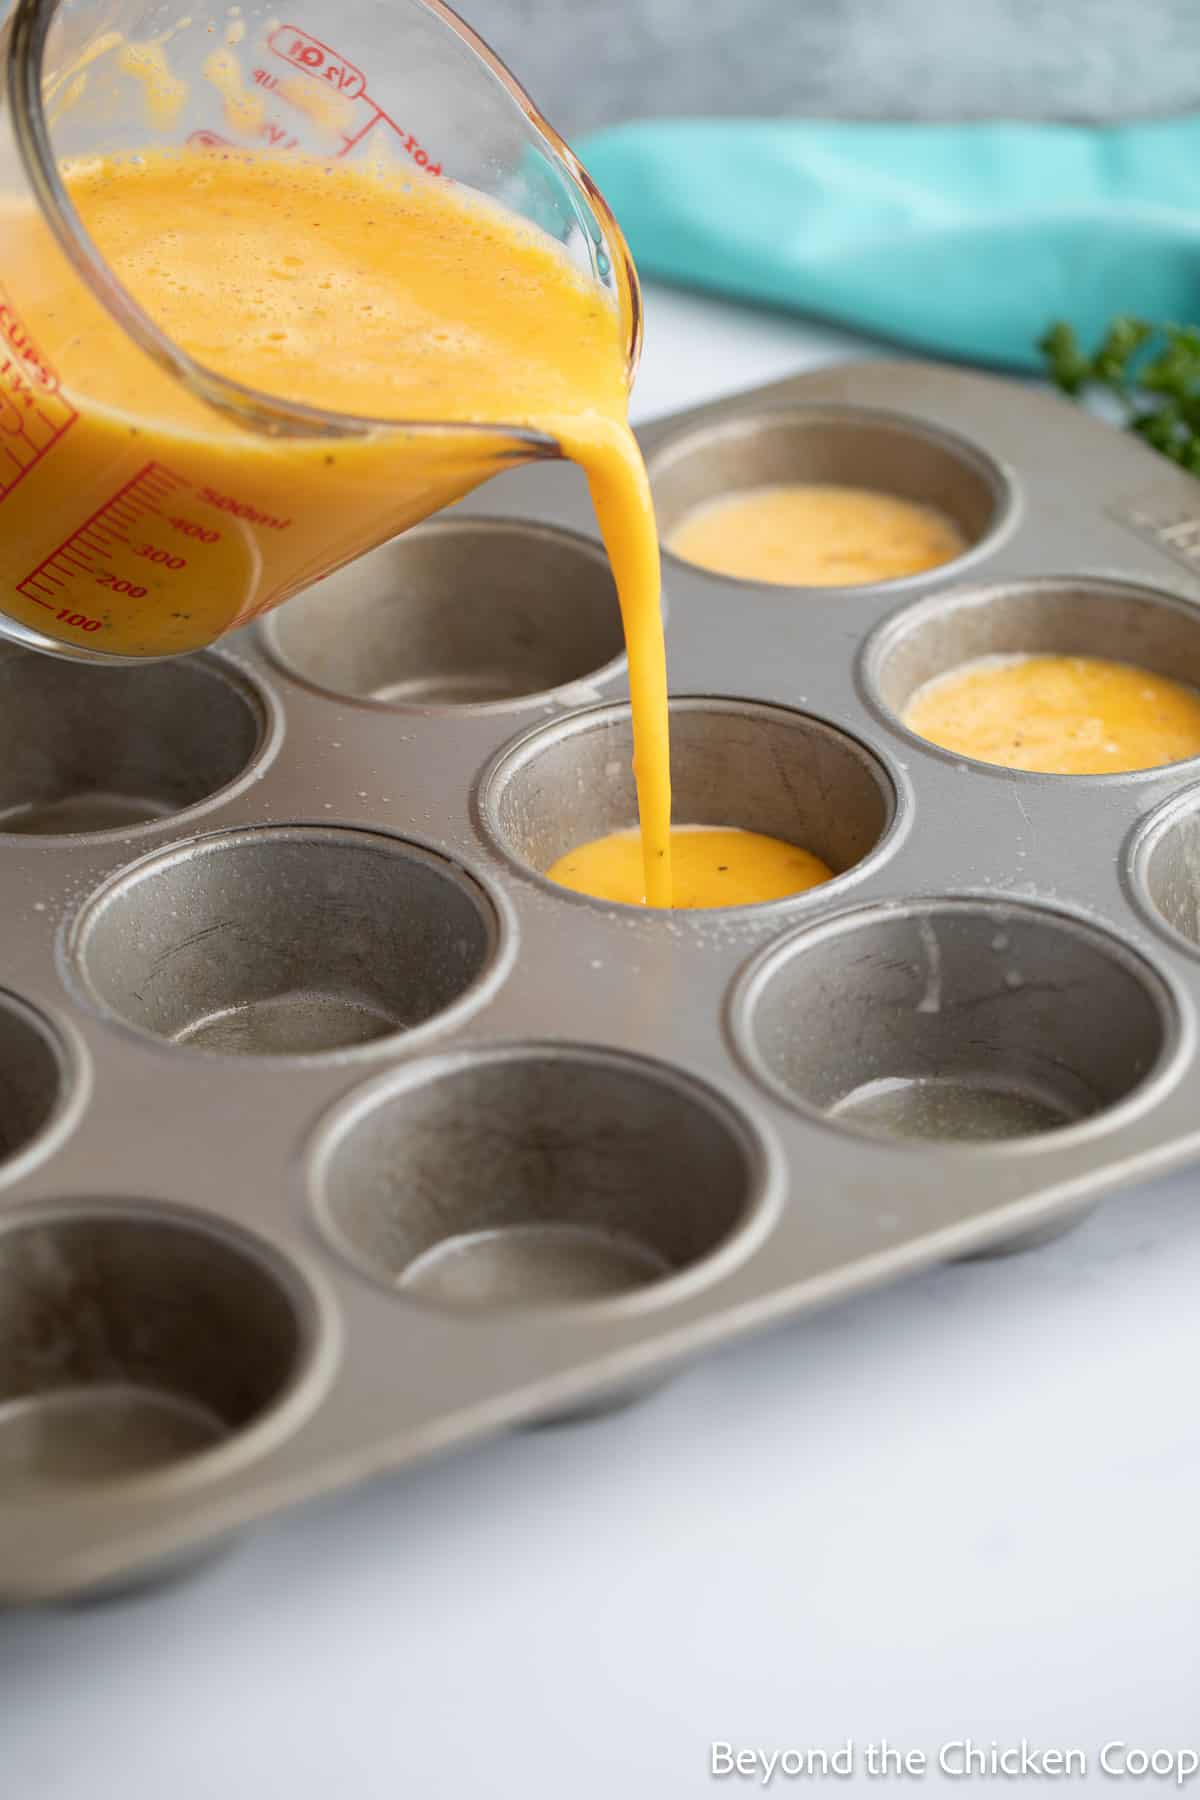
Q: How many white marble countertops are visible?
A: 1